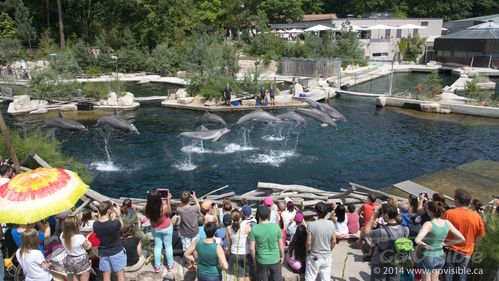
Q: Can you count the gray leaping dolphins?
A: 8